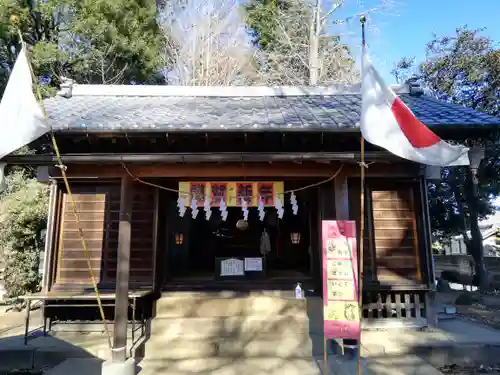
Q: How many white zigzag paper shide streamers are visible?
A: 8